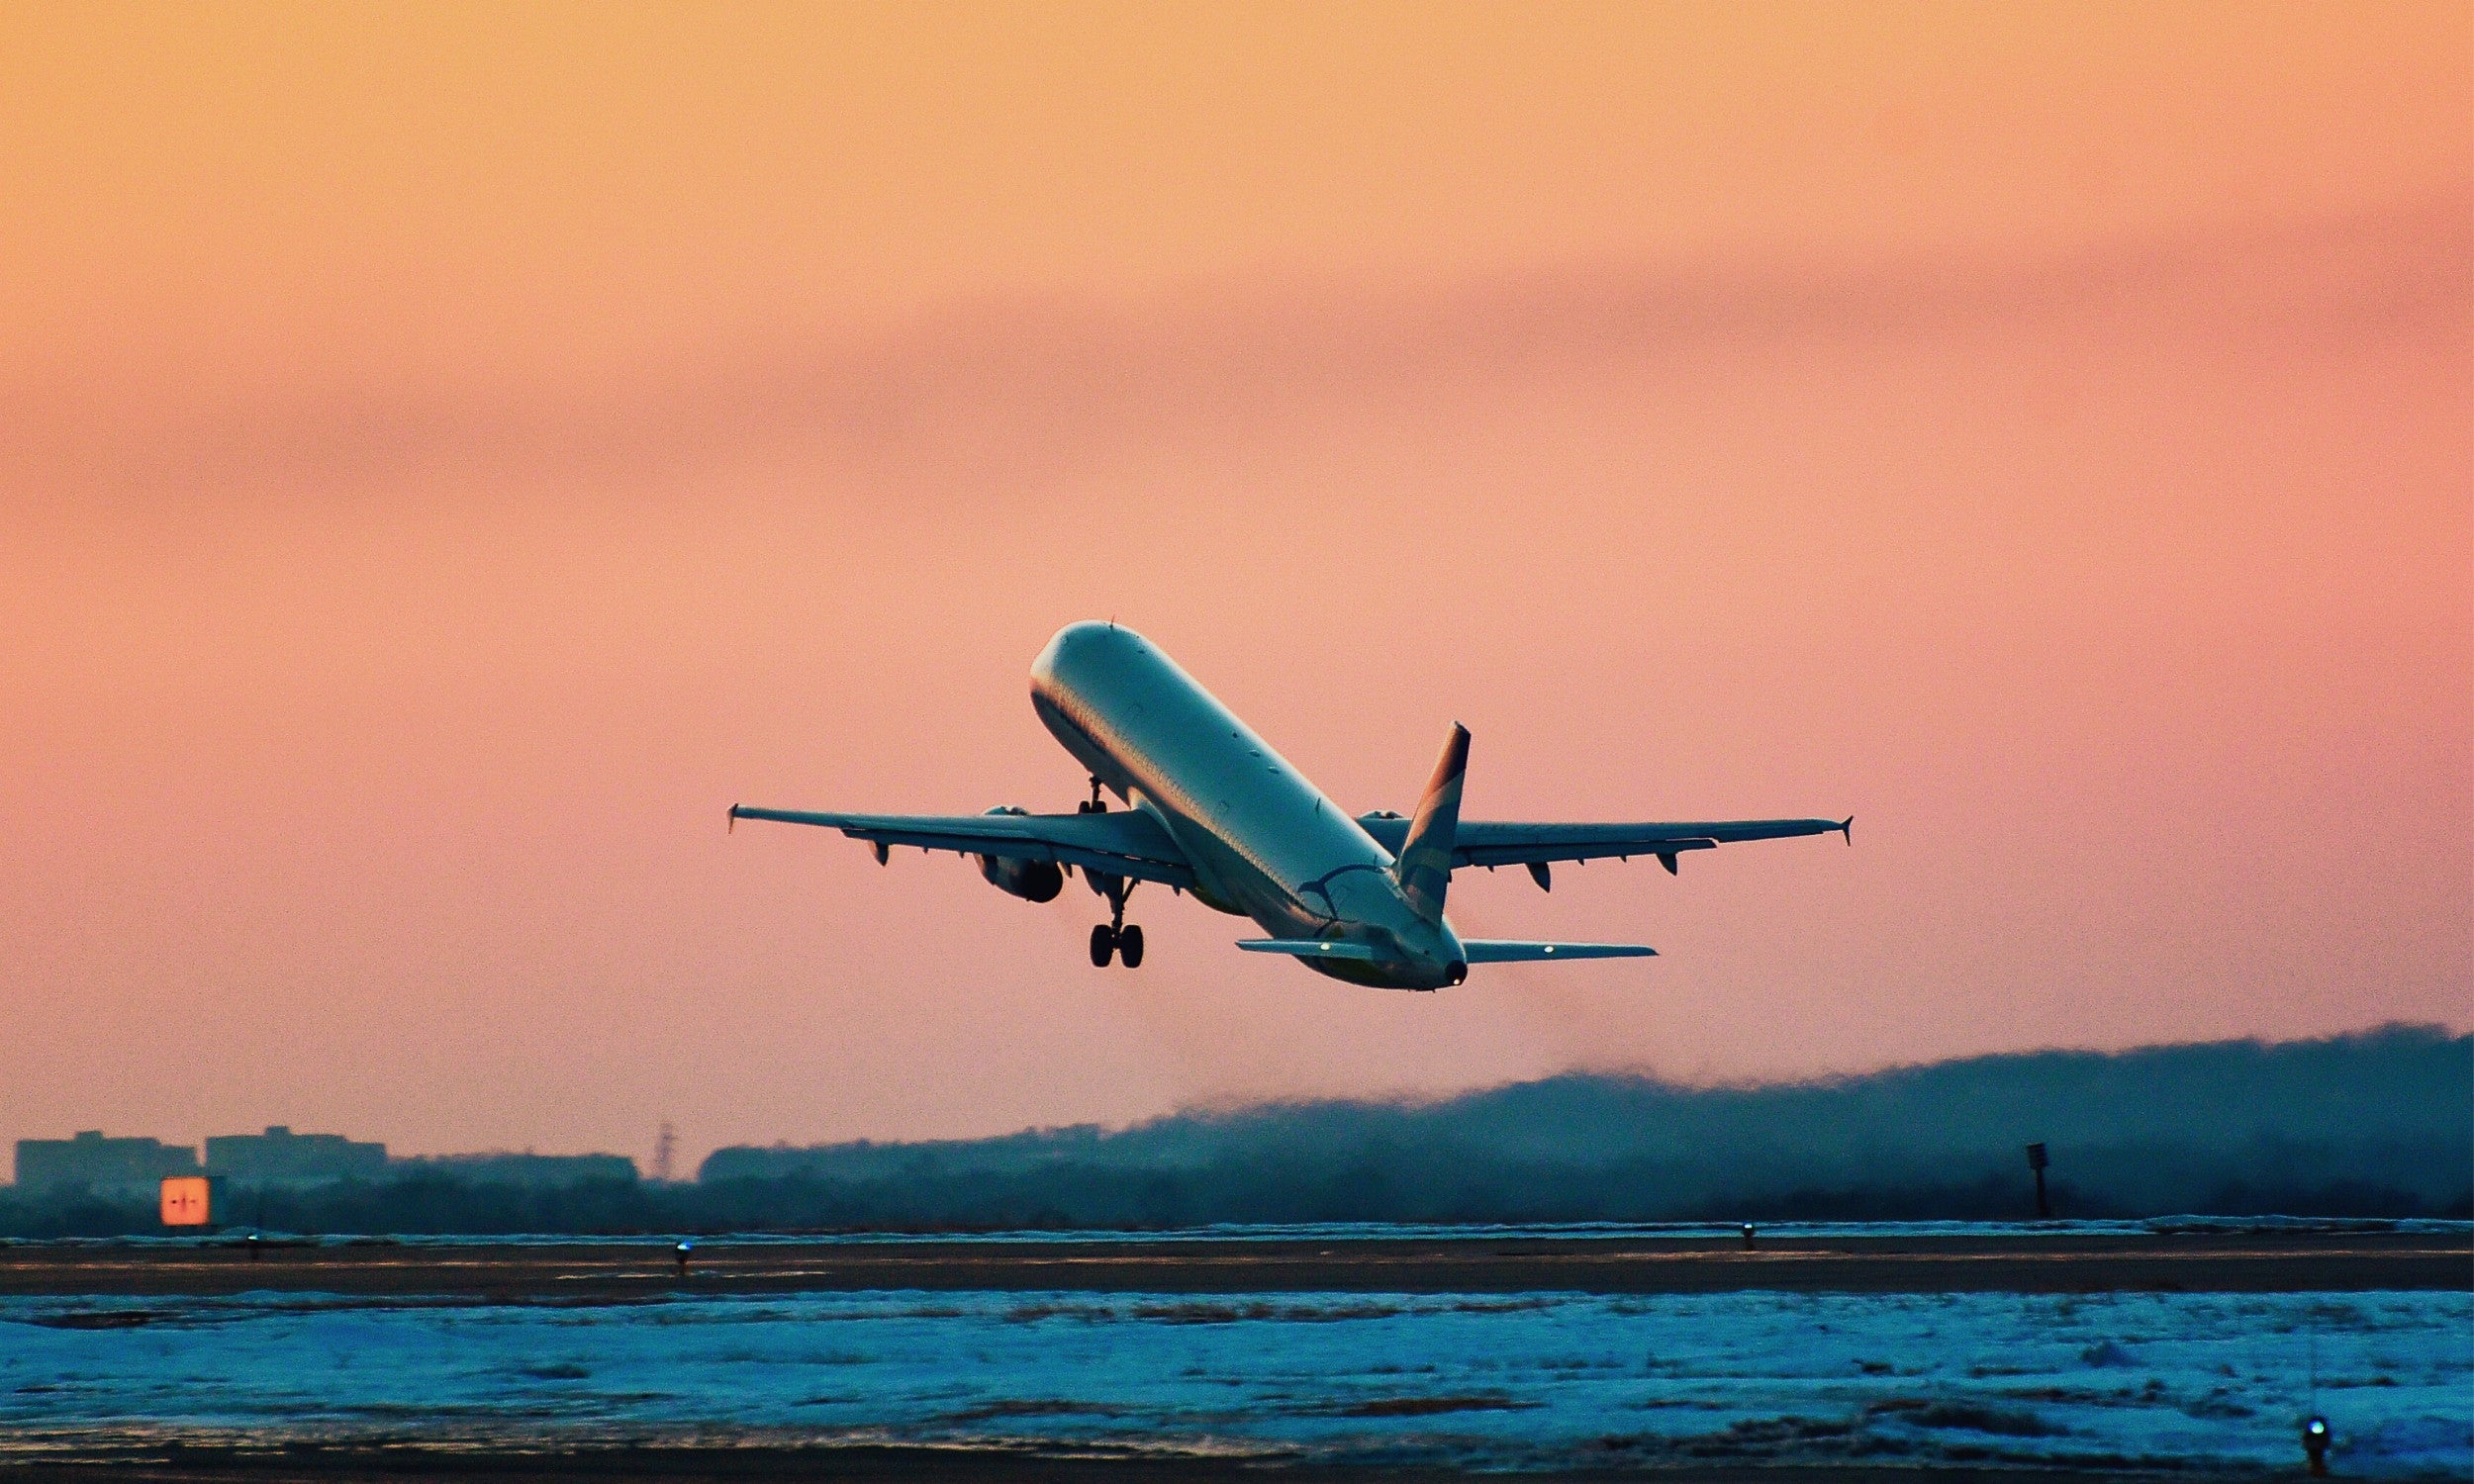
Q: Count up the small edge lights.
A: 4